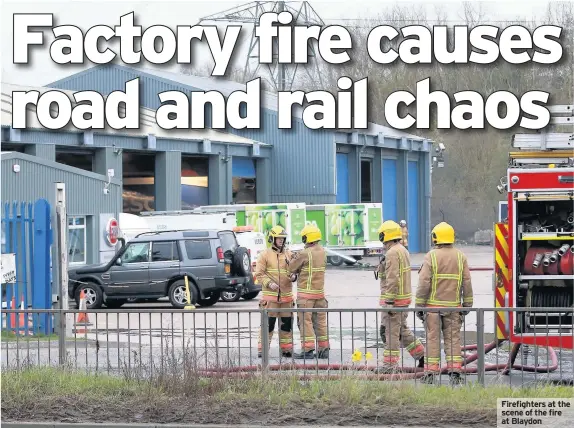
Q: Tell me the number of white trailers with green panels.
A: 2